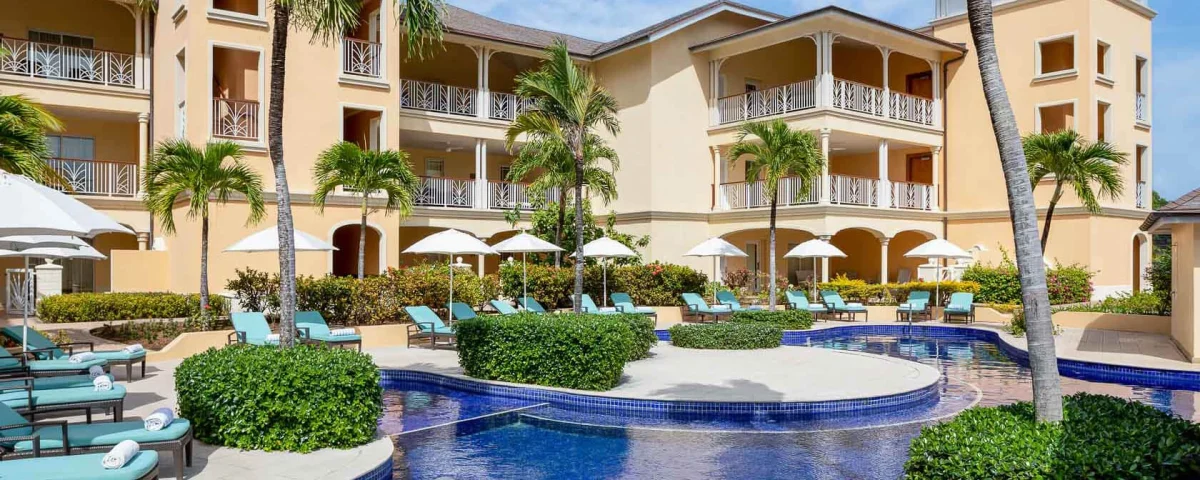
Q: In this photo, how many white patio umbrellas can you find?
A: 10